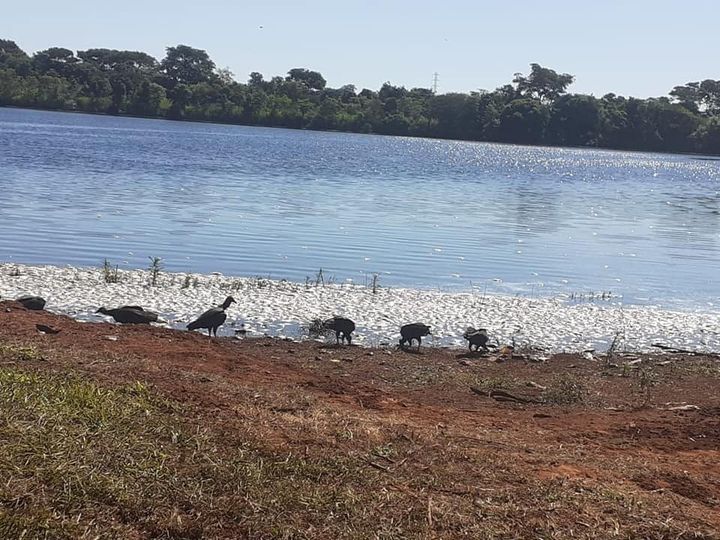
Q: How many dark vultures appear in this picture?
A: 6